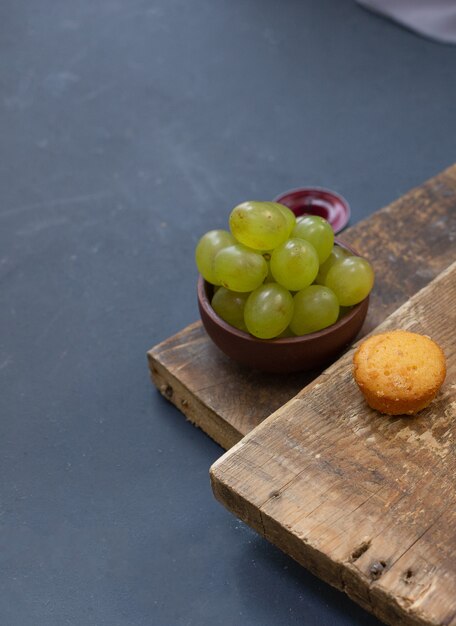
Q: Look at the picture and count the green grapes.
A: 11